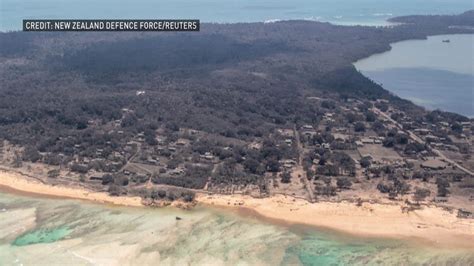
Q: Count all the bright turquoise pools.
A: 2